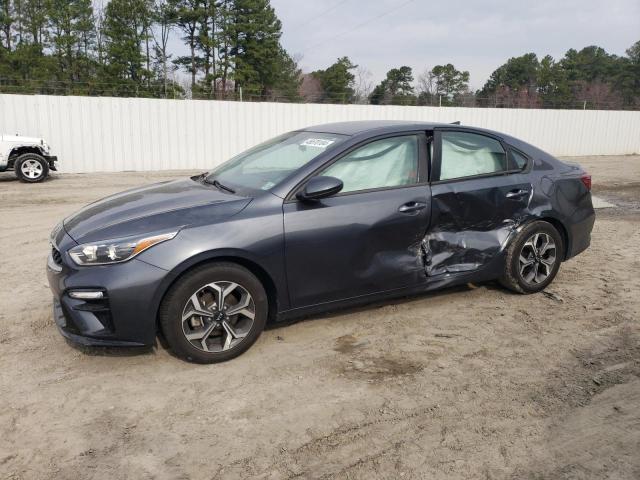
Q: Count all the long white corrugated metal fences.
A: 1